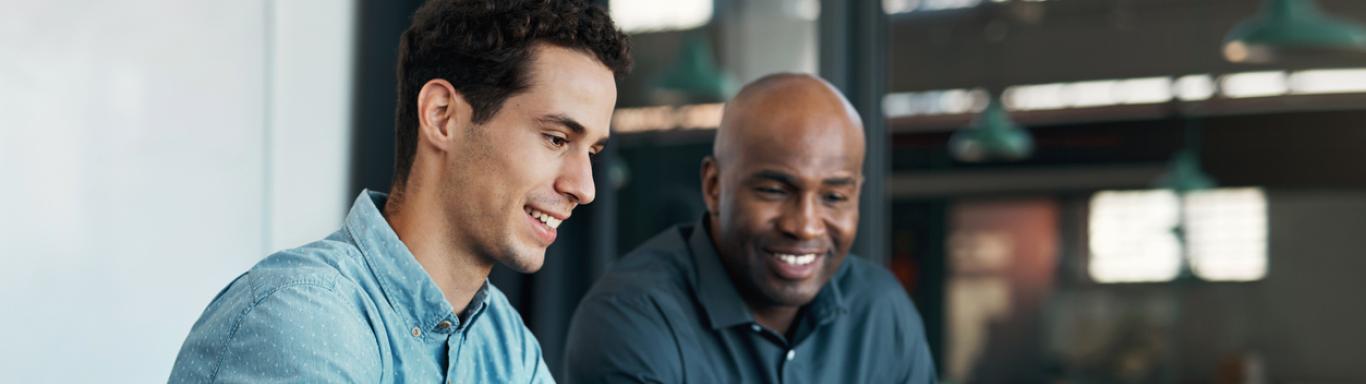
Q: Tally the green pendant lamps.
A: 4